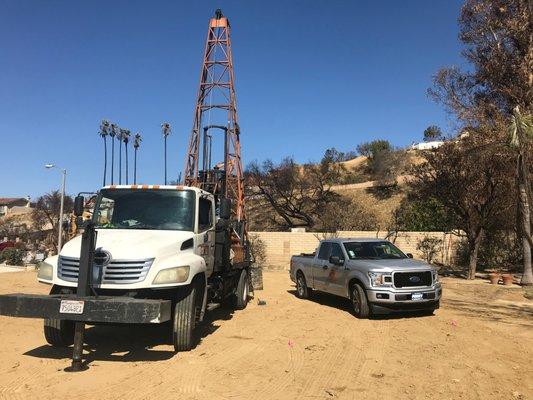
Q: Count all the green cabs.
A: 0